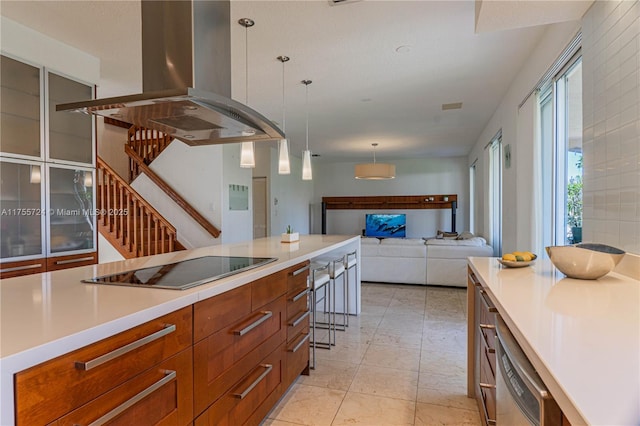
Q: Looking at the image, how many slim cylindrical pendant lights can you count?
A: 3